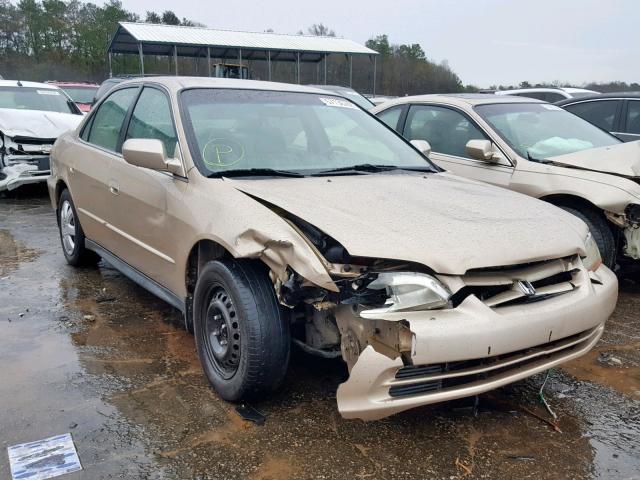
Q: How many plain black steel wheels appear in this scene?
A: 1